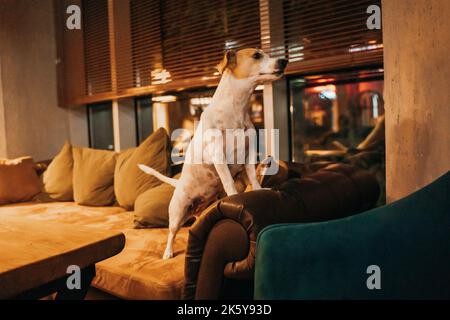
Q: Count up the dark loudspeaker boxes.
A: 0